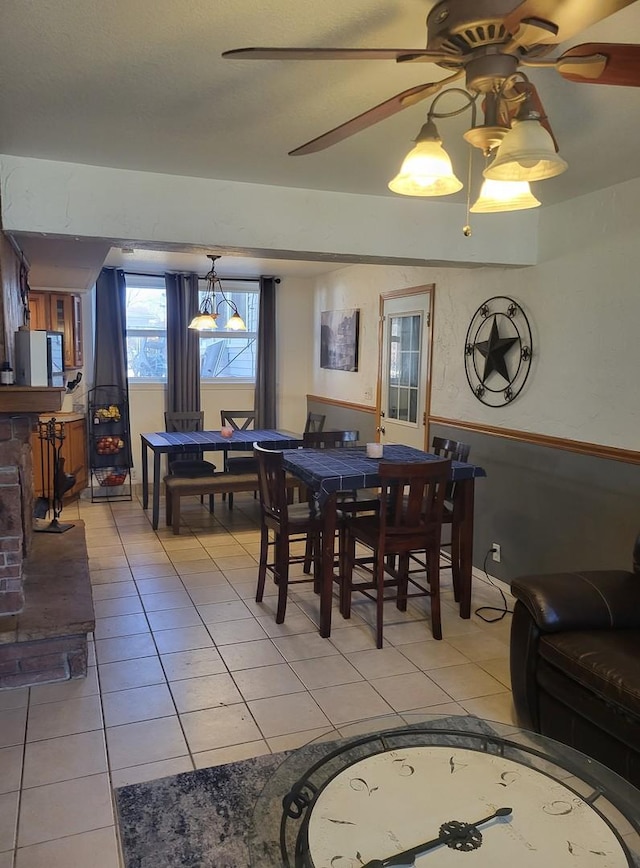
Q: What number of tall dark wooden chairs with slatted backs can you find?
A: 4